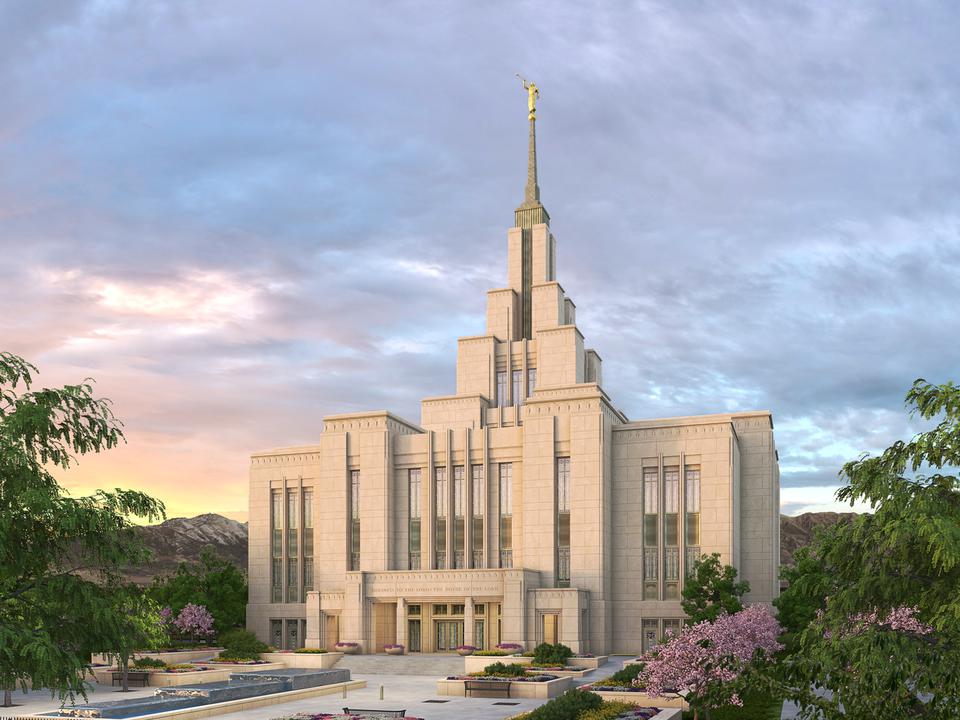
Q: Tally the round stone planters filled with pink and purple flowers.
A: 4